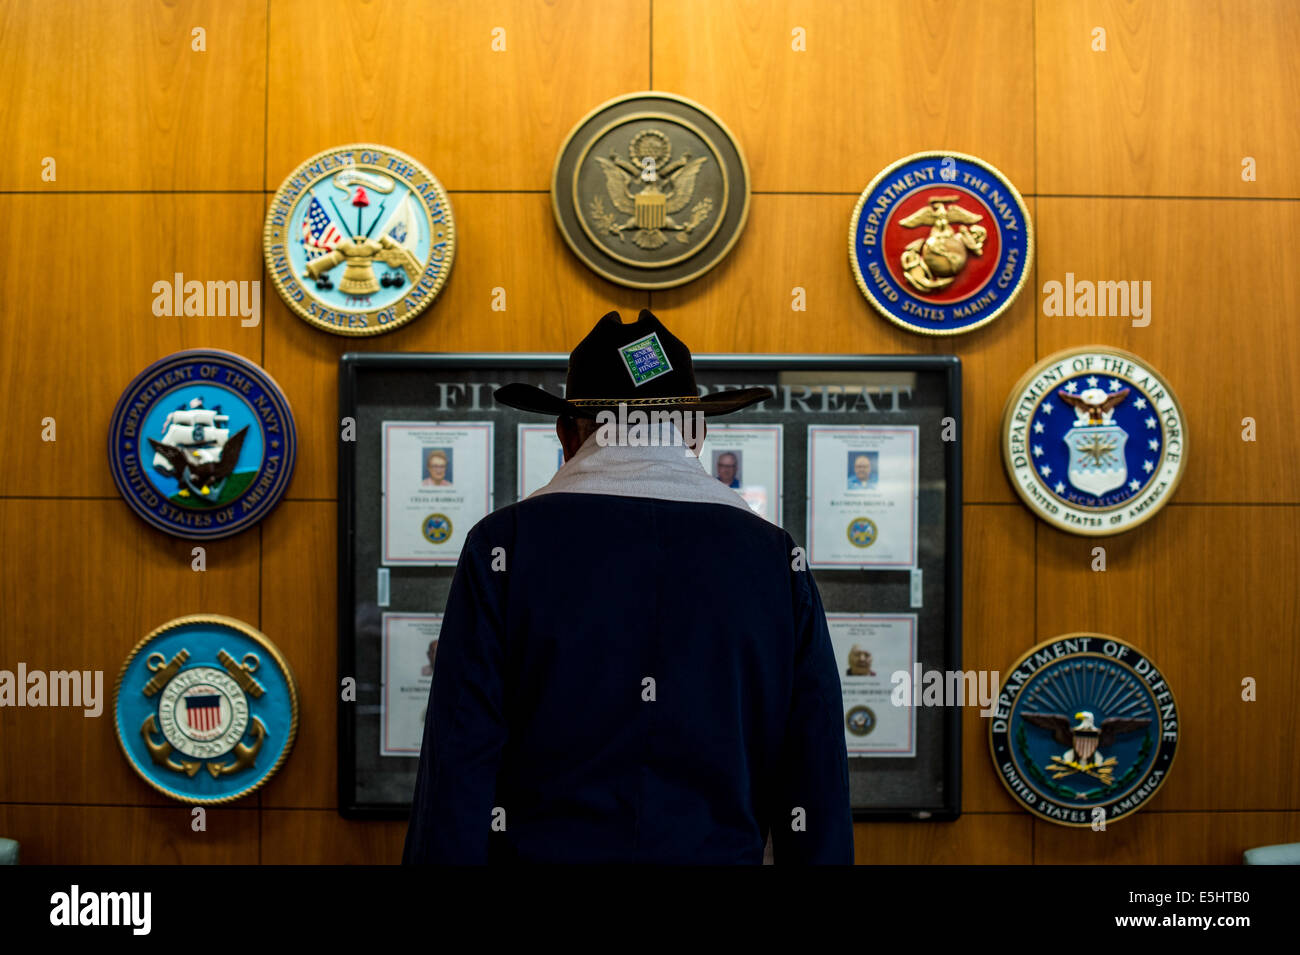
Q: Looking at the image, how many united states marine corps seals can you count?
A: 1